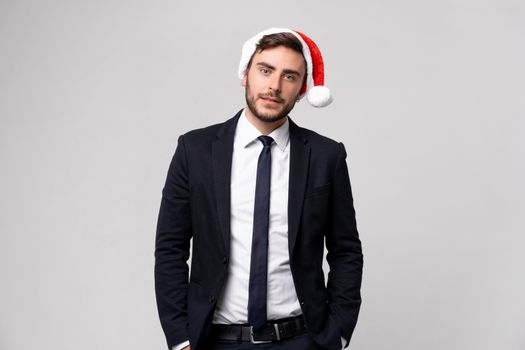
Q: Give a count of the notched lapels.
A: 2